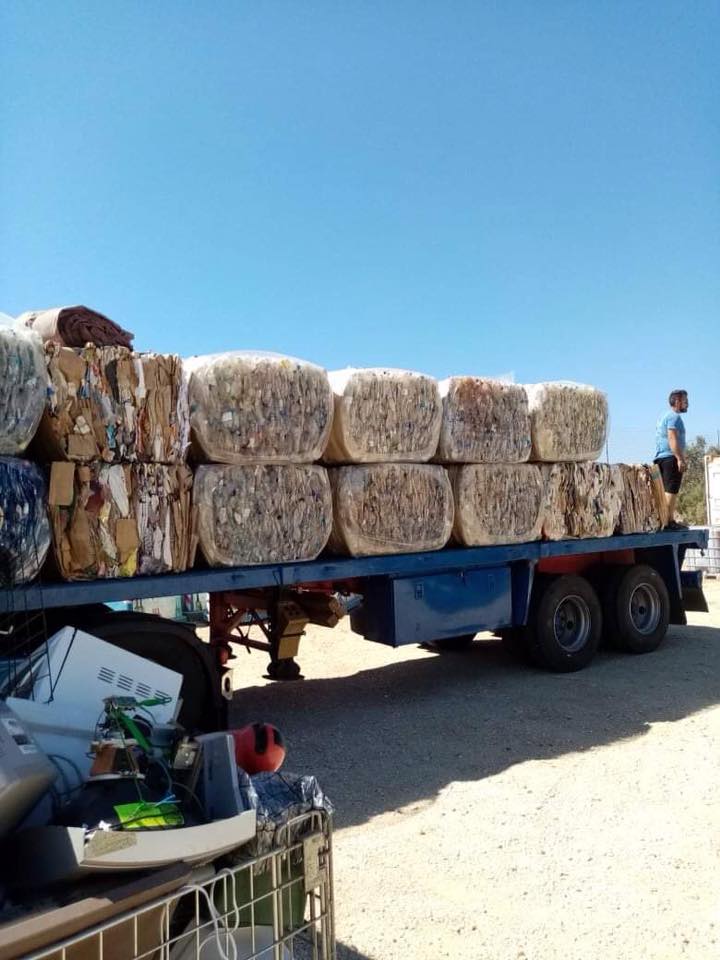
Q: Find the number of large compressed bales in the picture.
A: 13